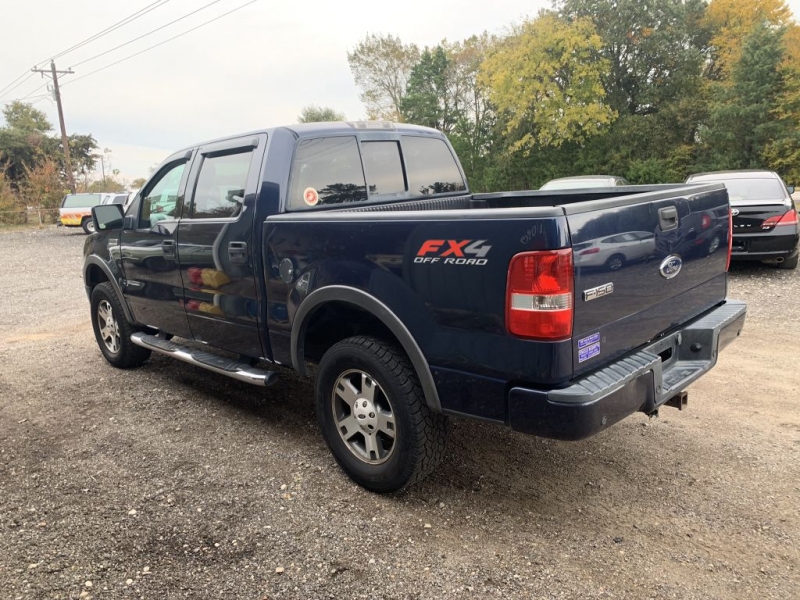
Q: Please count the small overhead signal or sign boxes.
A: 0